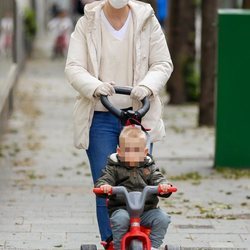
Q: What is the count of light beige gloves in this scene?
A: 2